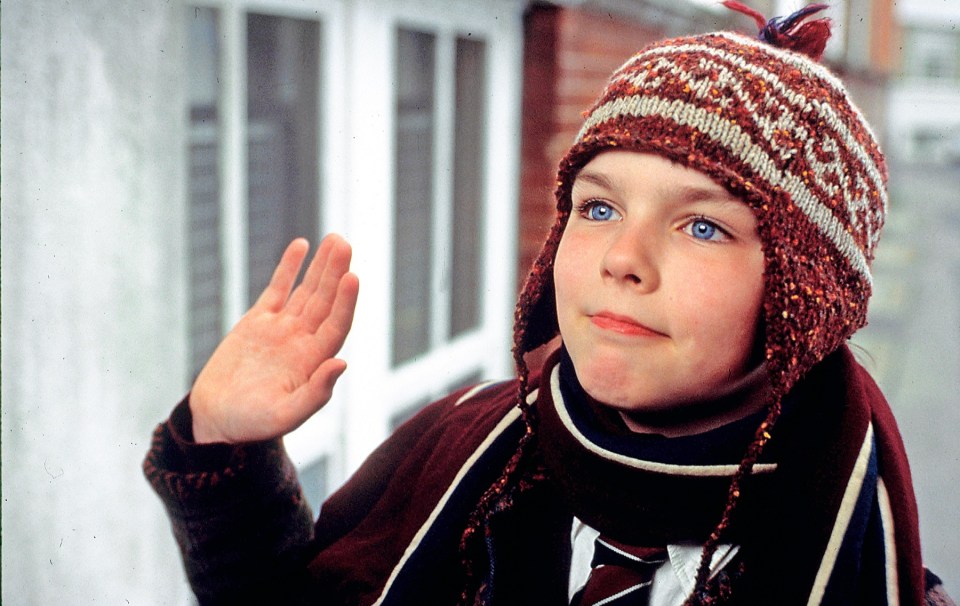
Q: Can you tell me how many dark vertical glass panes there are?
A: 4